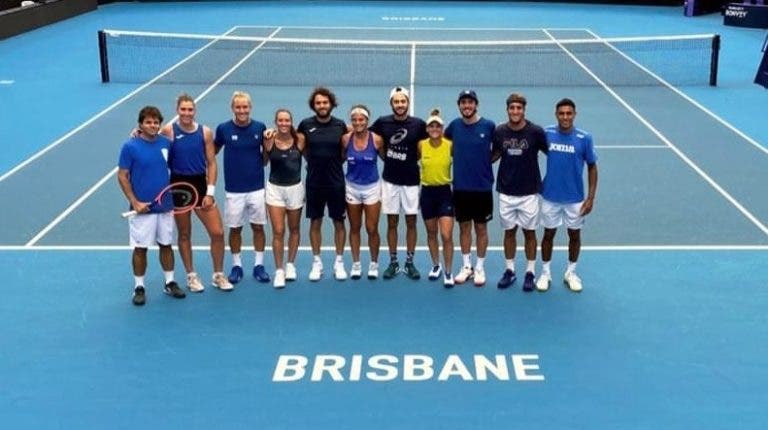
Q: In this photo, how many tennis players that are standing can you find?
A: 11